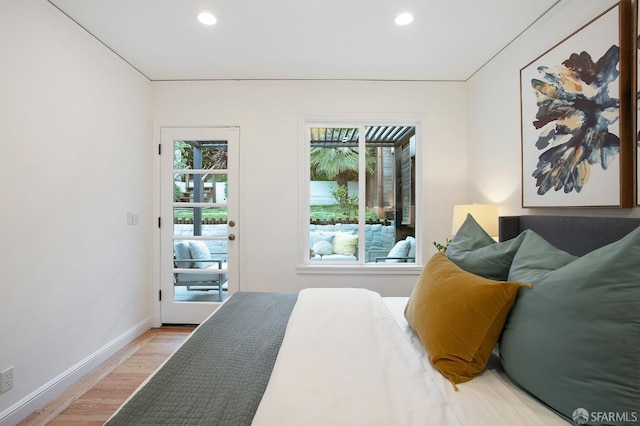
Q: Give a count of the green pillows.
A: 2